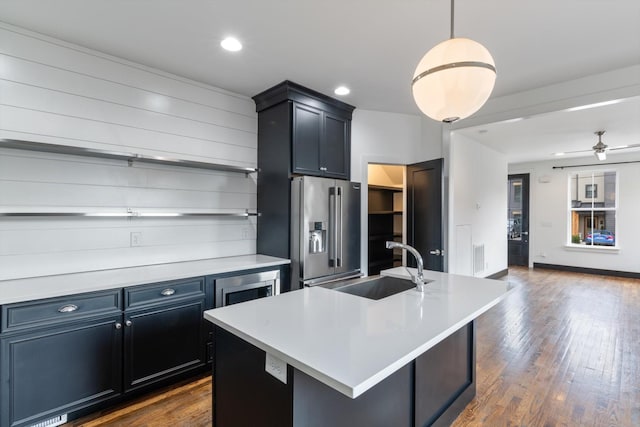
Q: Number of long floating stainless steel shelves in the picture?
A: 2